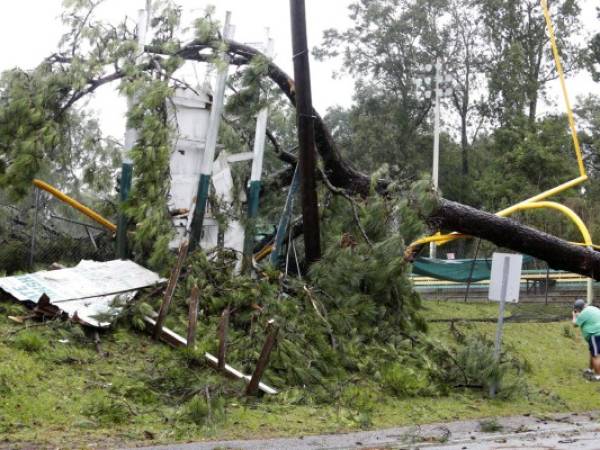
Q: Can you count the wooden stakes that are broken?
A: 4